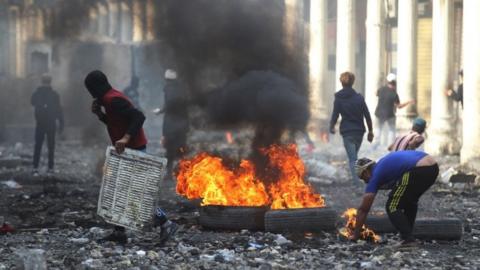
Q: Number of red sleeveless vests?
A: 1